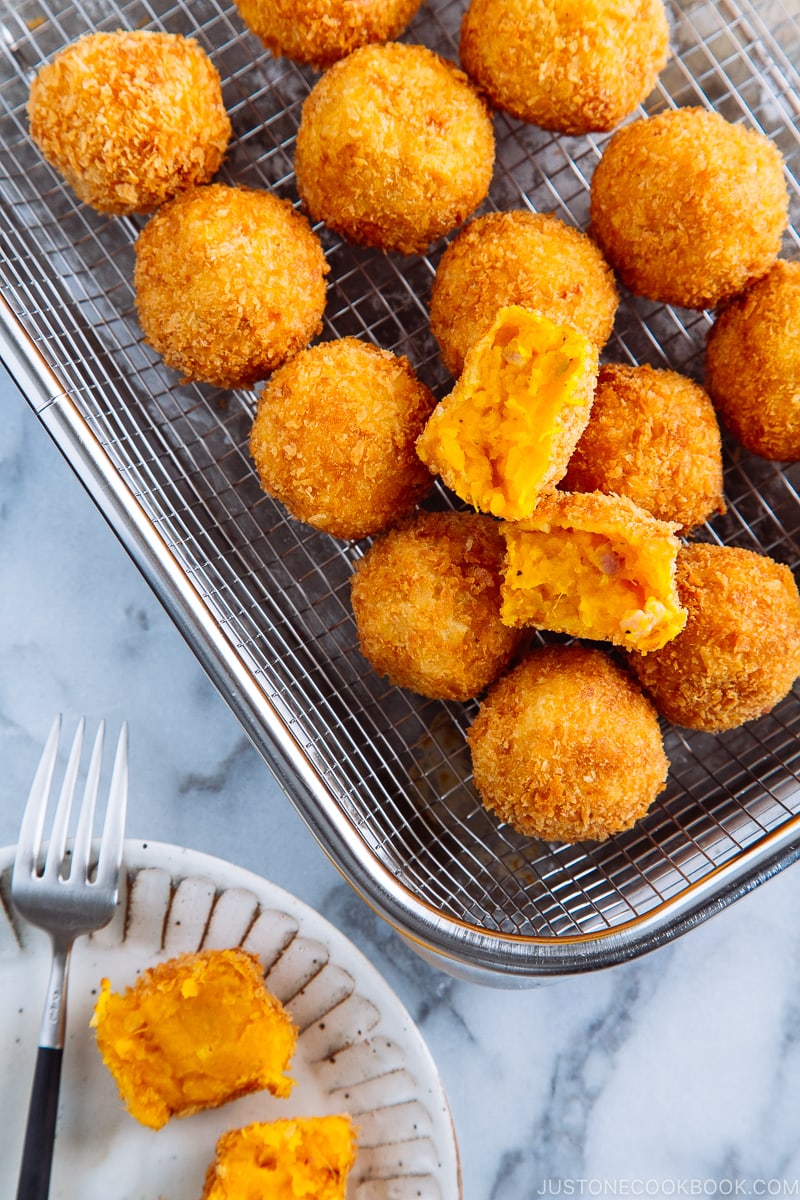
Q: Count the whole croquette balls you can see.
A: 13